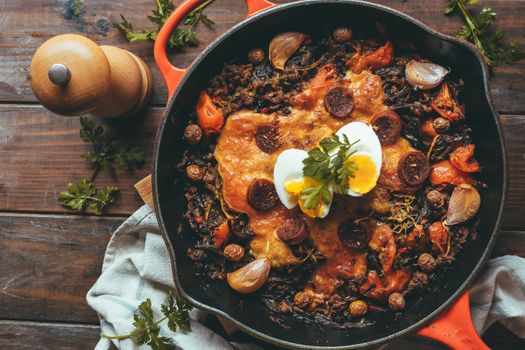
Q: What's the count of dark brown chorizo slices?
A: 7